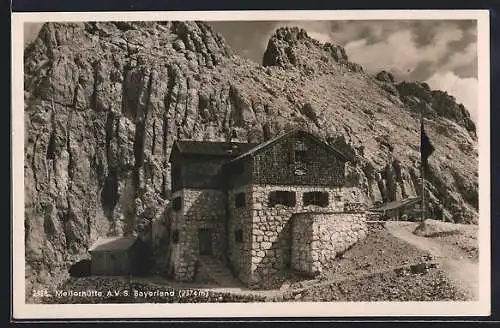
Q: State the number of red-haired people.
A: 0